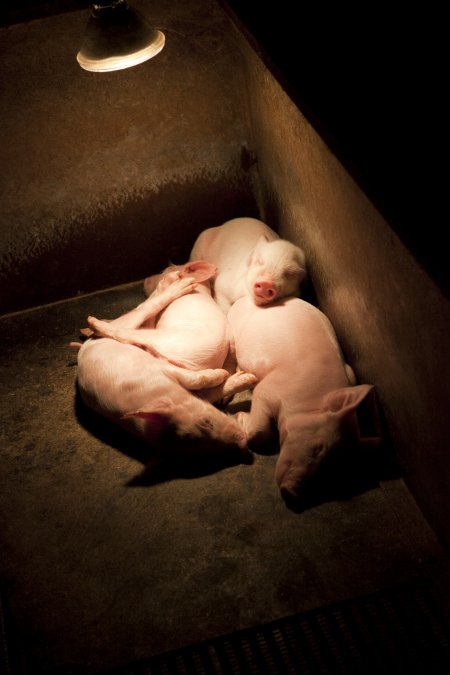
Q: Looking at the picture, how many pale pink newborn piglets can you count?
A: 4